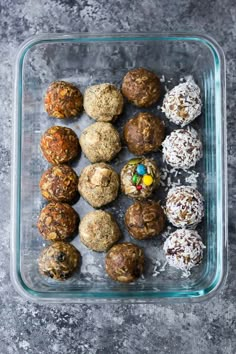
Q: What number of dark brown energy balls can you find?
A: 4